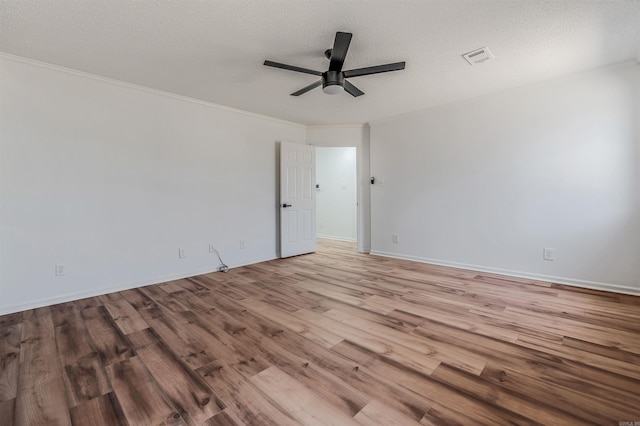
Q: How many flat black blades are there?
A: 5